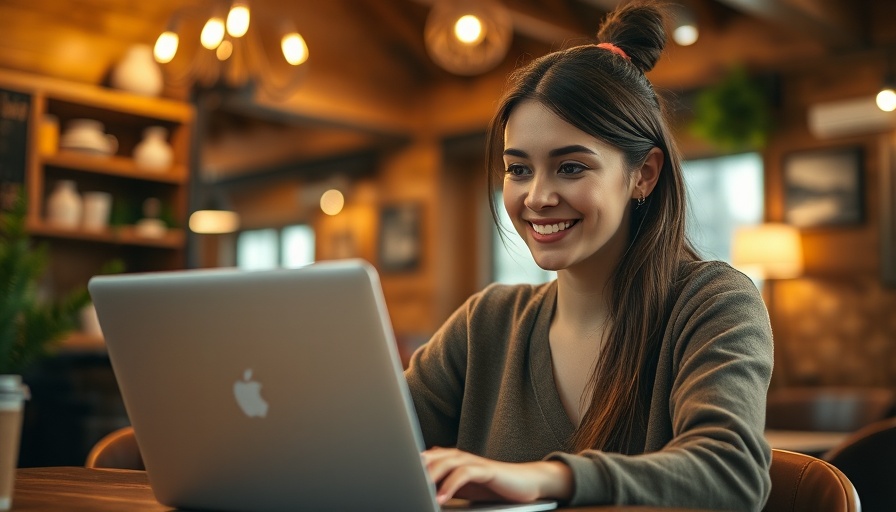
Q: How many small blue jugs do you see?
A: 0